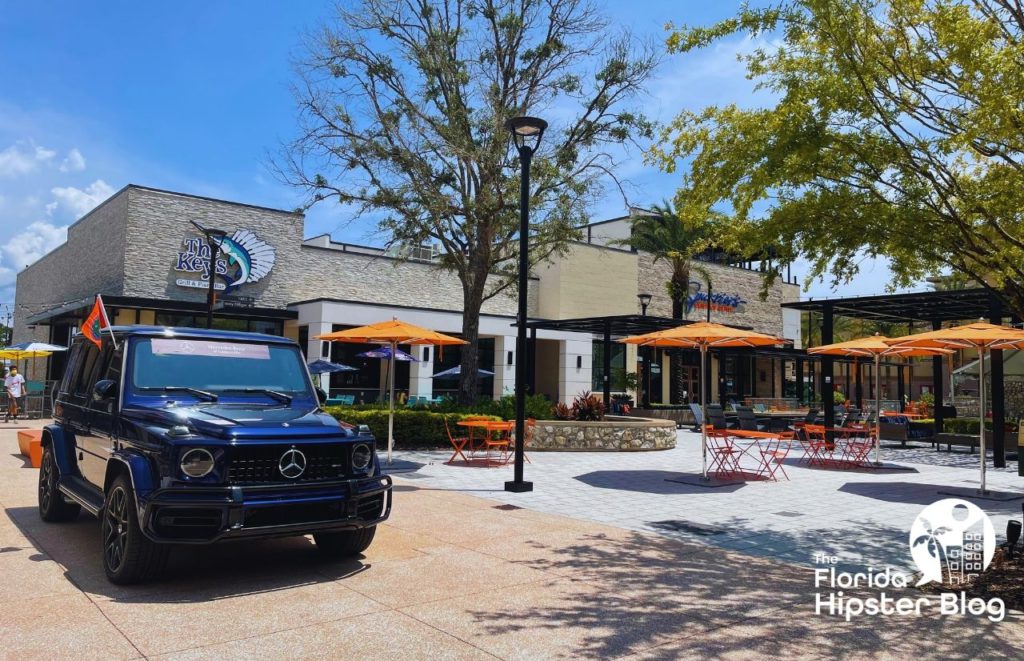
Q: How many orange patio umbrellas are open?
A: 4